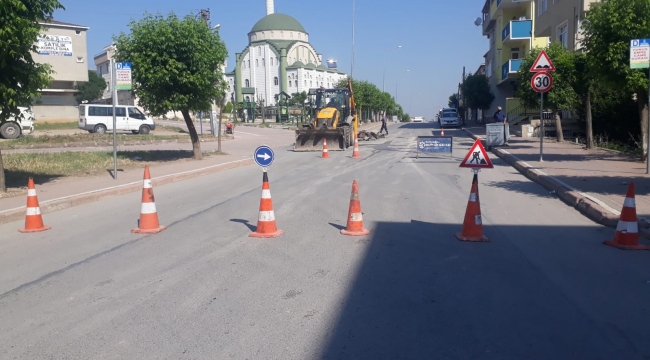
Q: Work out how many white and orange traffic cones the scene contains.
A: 9